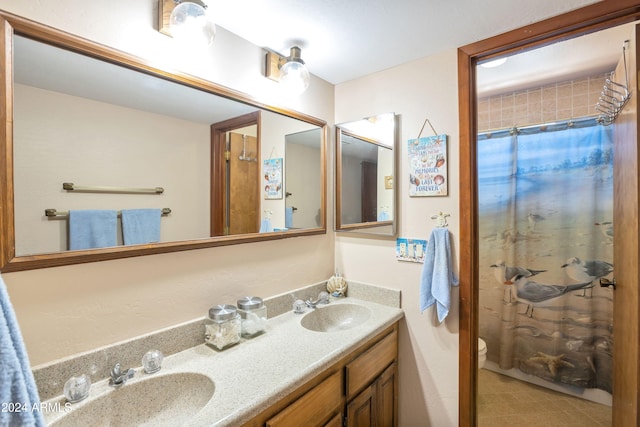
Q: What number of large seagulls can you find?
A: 3